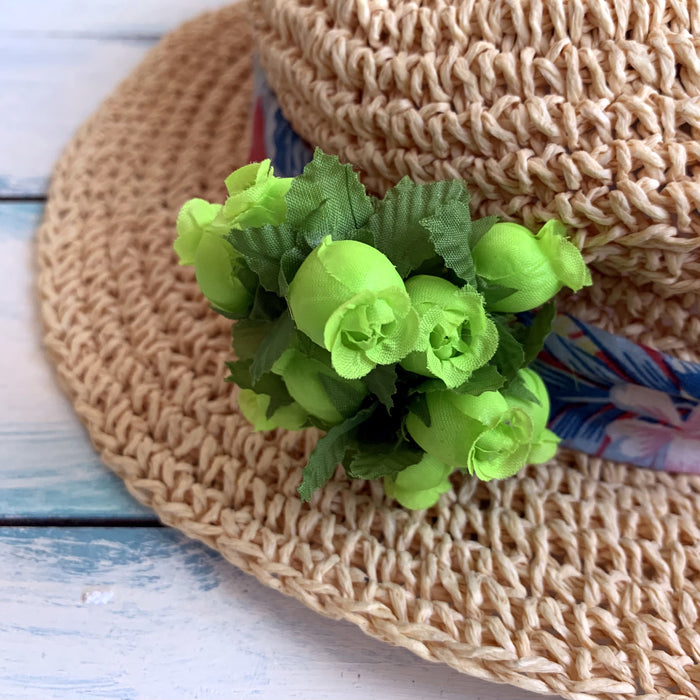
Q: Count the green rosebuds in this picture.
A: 10